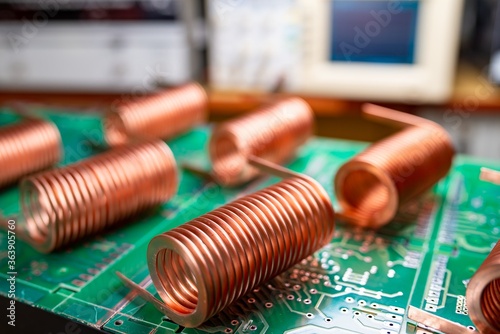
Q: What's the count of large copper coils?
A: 7